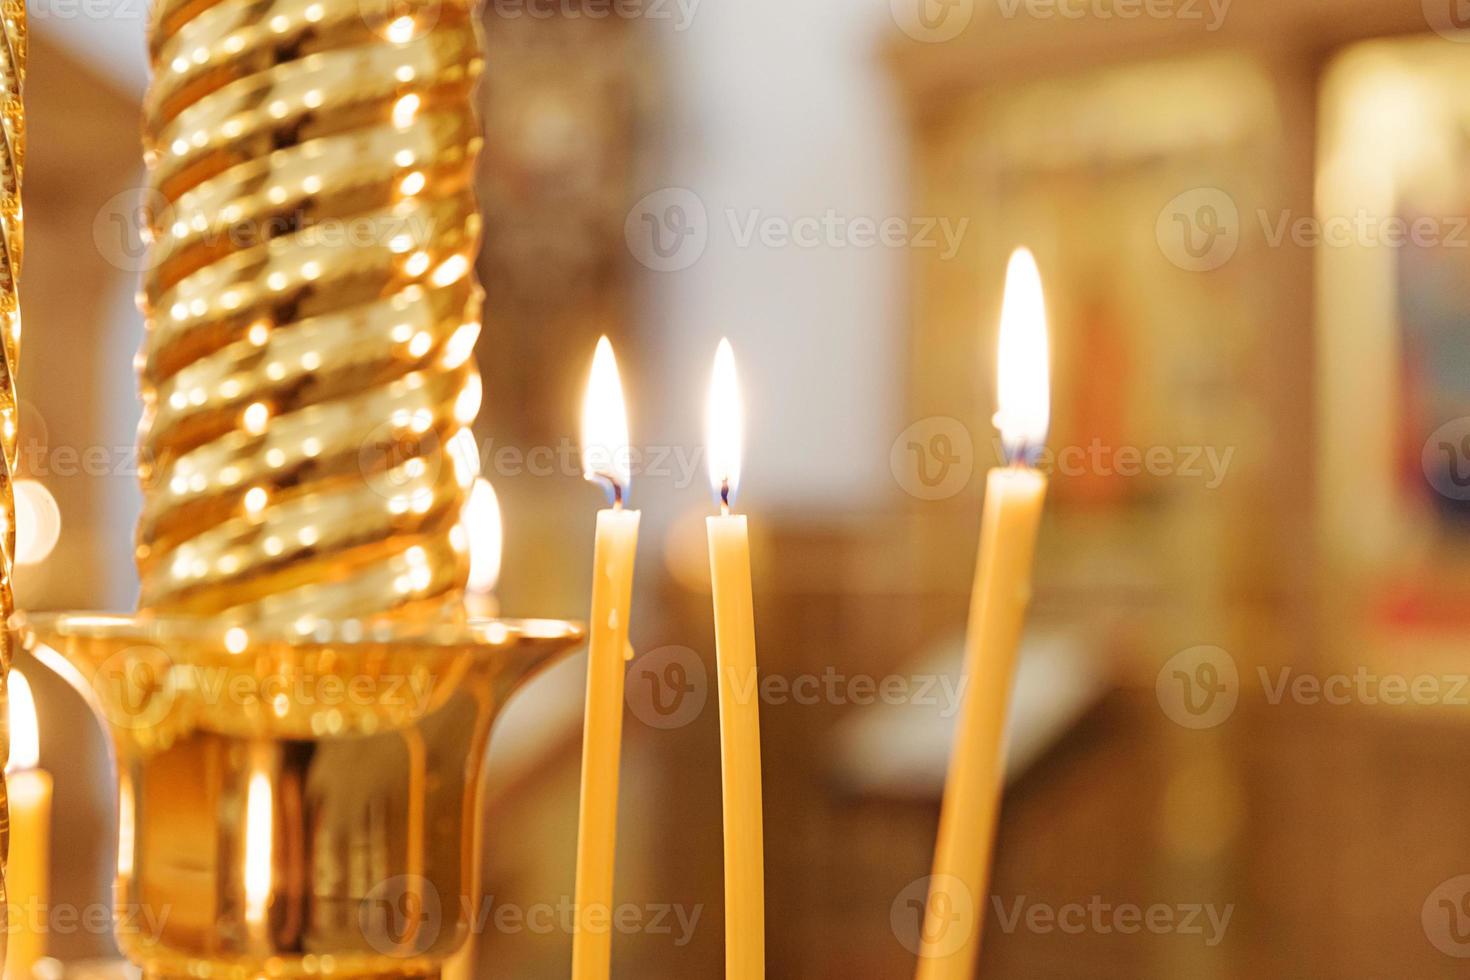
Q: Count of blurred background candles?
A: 2